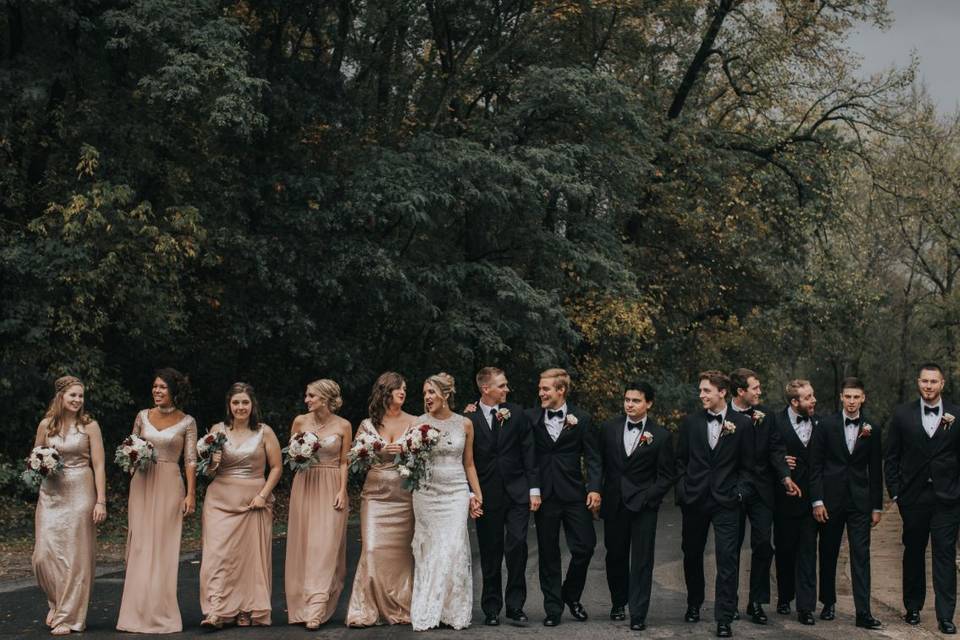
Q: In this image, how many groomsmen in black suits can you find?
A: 7